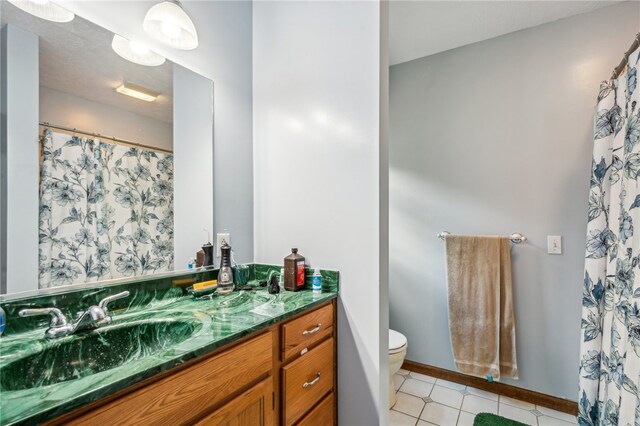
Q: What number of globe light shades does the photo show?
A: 3